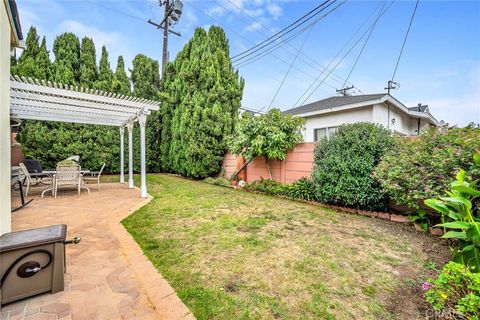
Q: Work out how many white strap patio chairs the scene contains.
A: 3